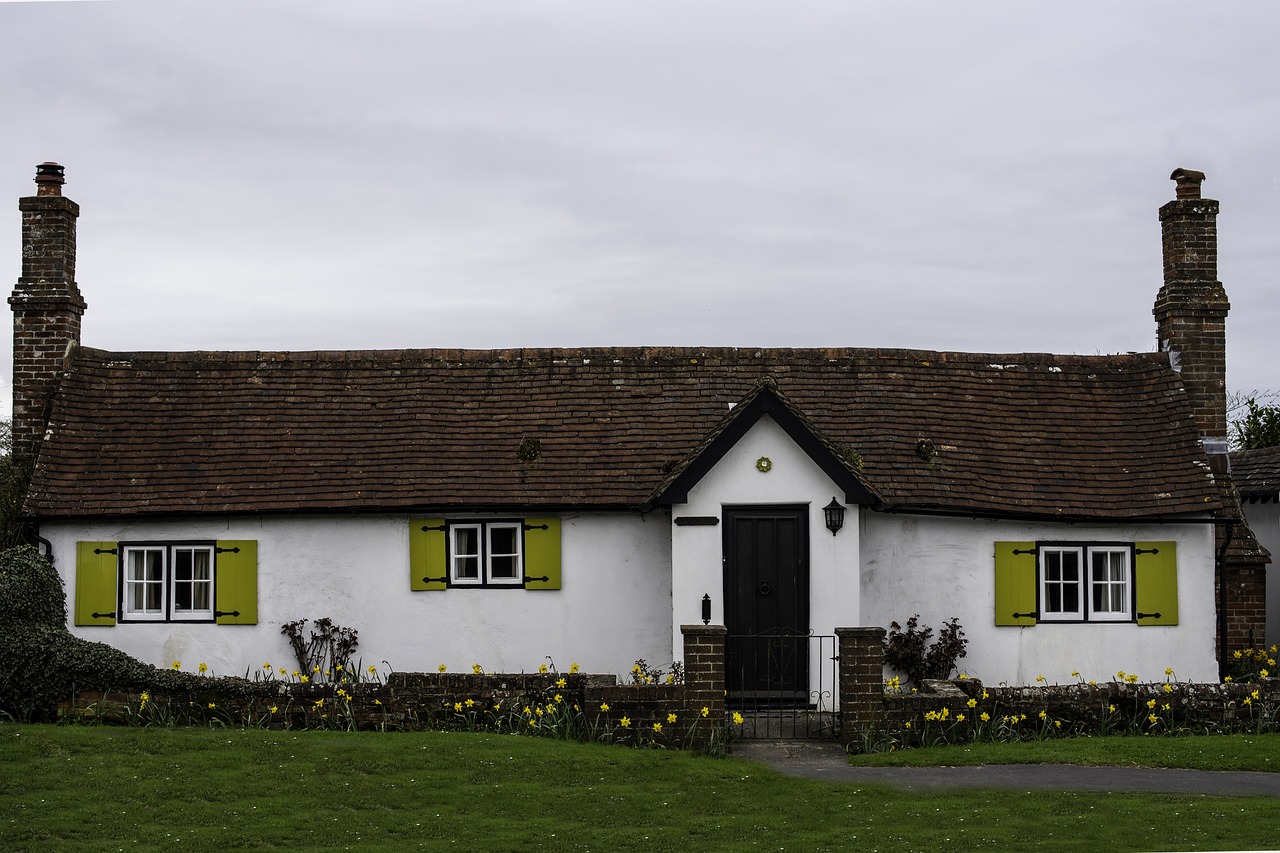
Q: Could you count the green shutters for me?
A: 6